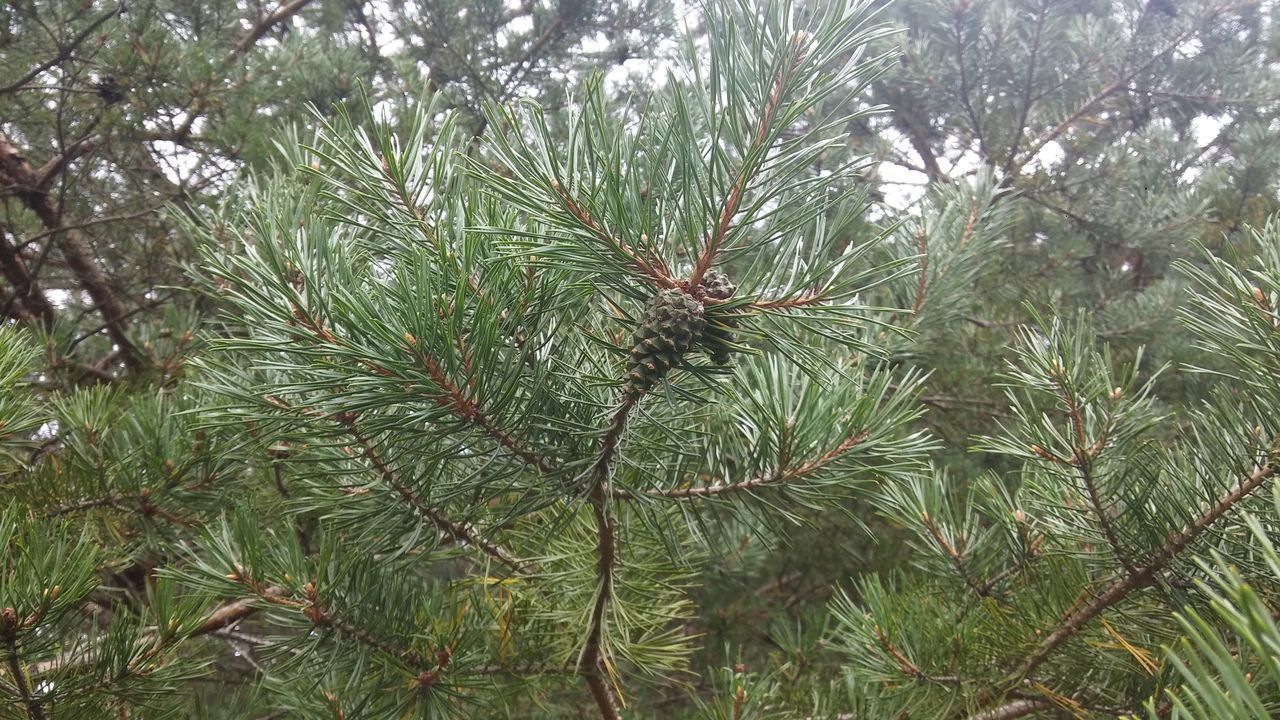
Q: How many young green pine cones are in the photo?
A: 2